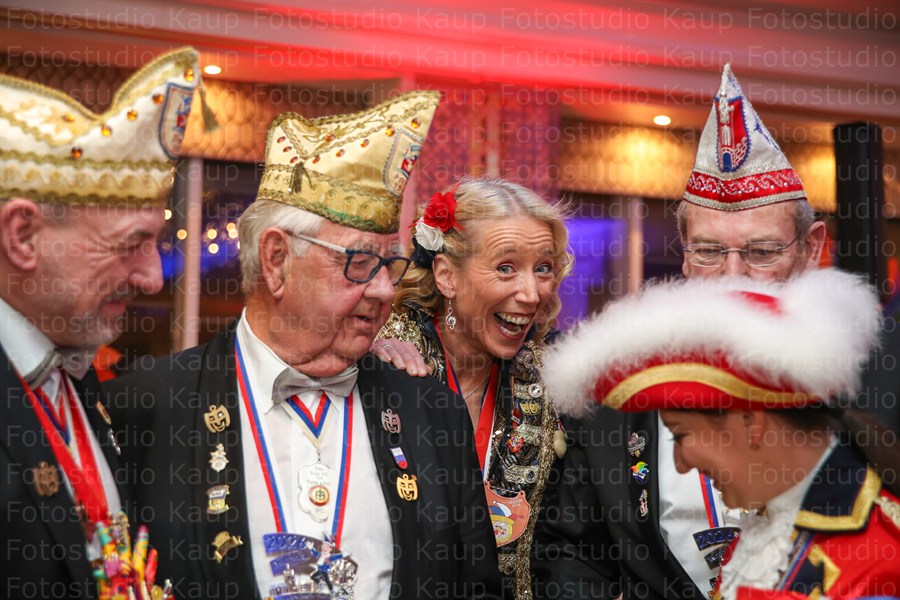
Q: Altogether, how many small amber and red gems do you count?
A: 15